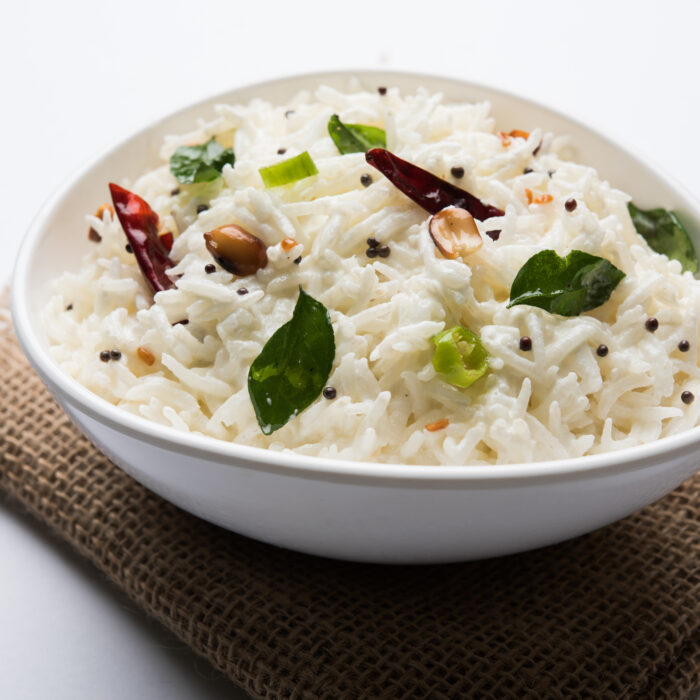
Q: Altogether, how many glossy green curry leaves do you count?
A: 5